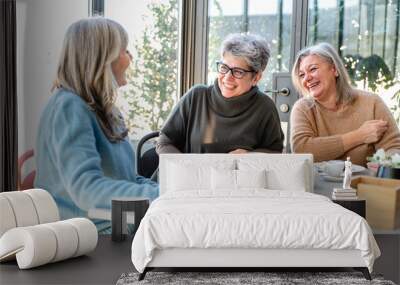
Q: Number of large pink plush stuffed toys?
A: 0